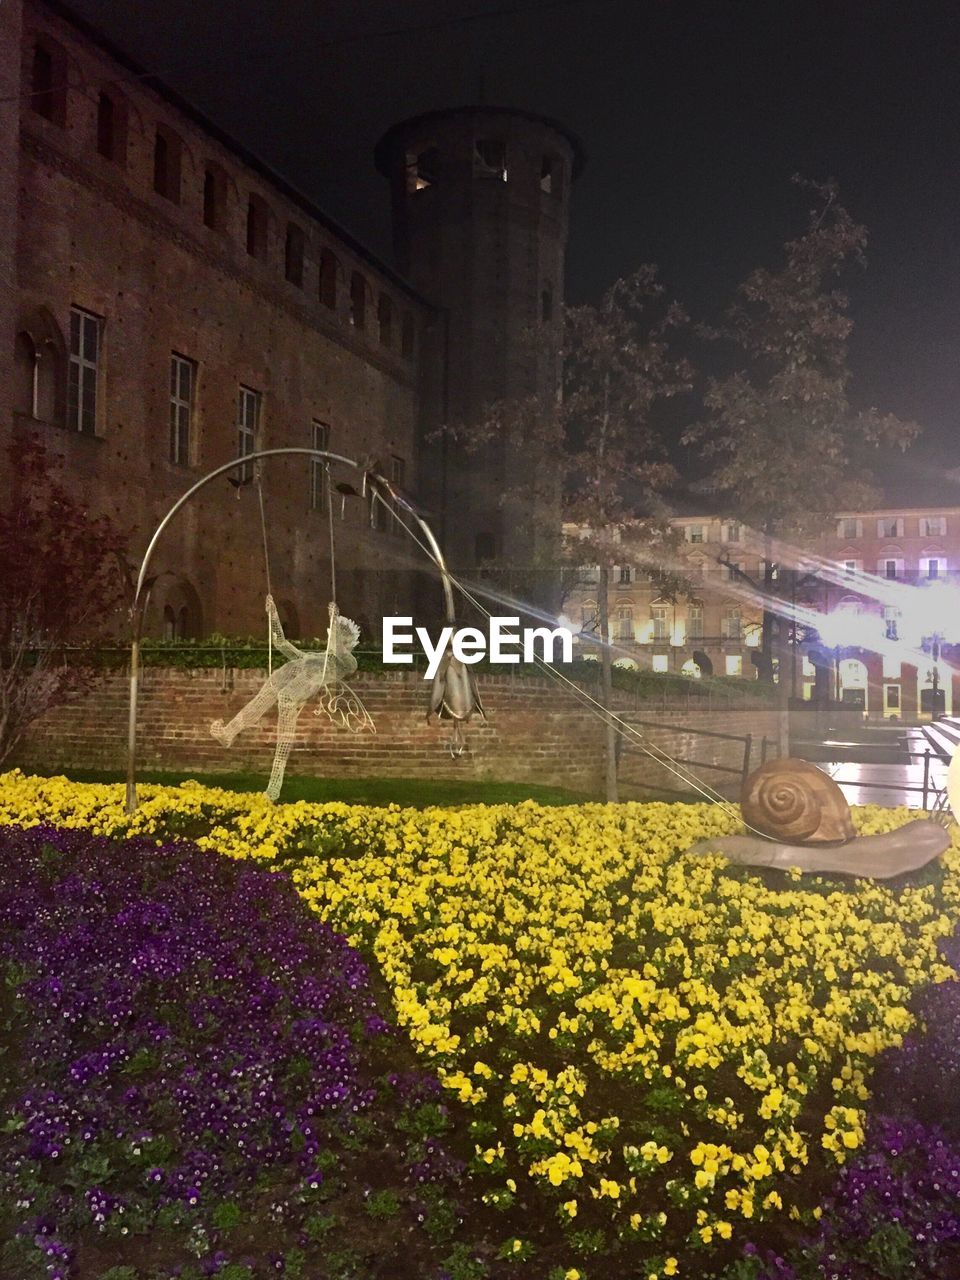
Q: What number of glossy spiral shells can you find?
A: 1